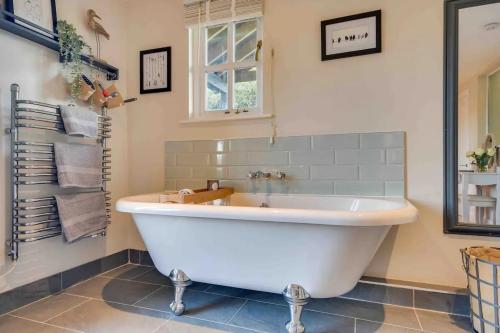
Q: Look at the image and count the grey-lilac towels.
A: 3